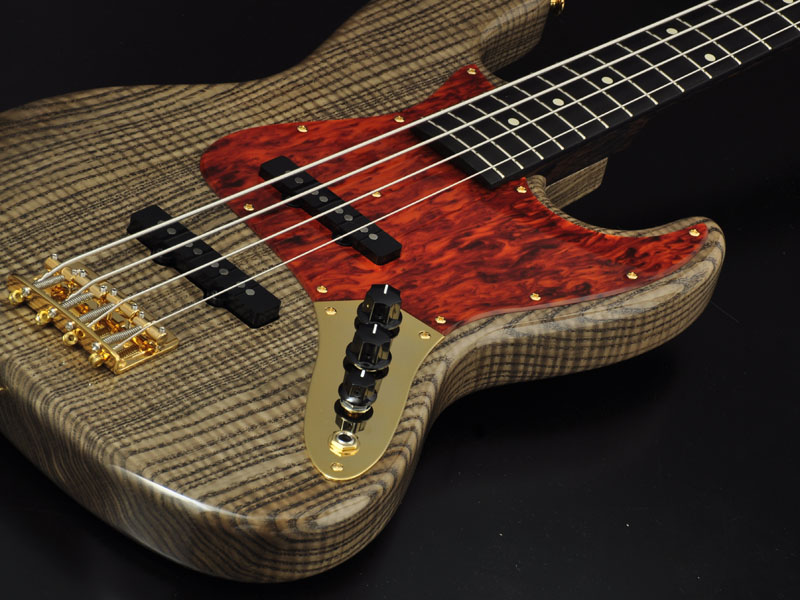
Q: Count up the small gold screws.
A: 14